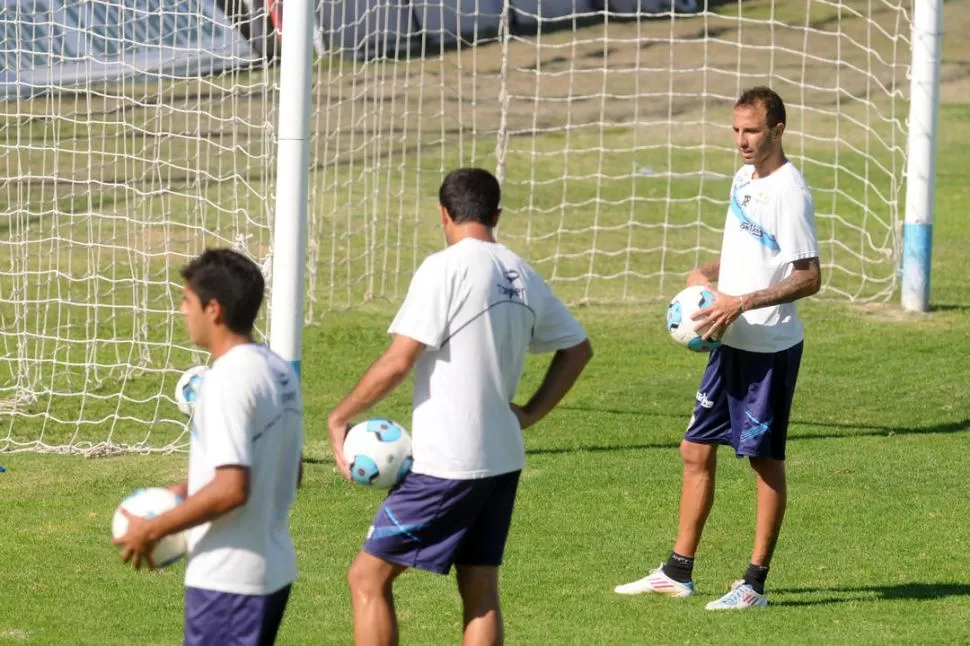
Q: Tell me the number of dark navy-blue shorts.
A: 3